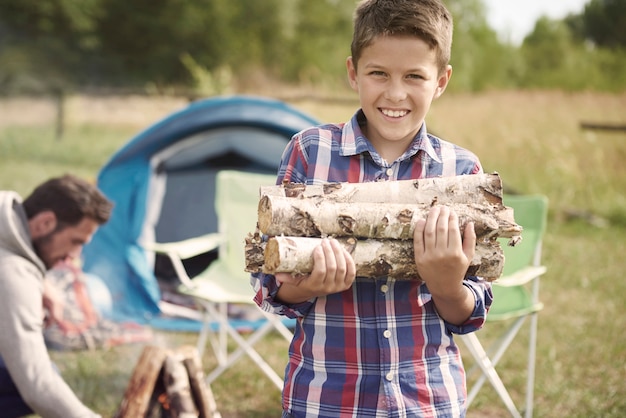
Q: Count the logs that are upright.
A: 3